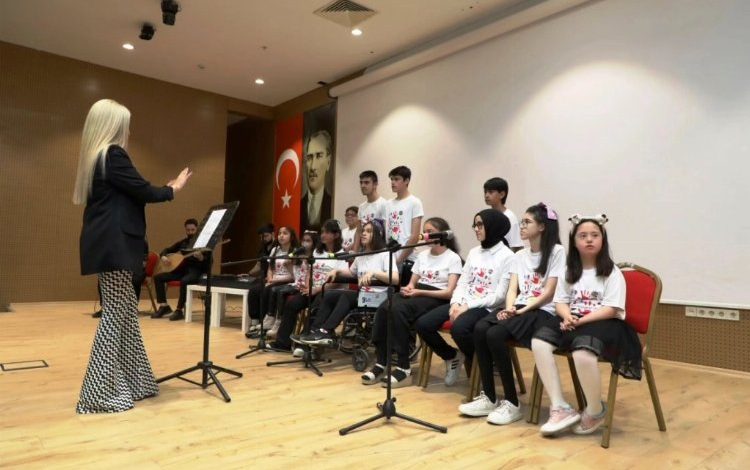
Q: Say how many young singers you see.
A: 12